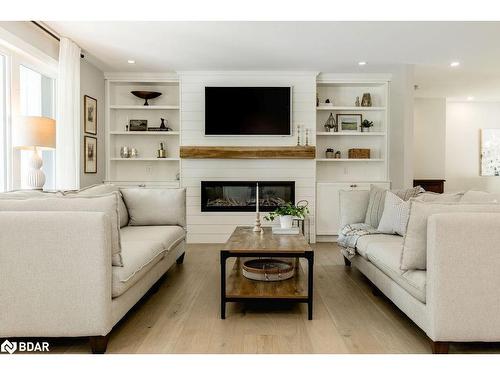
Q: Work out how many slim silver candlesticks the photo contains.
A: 2